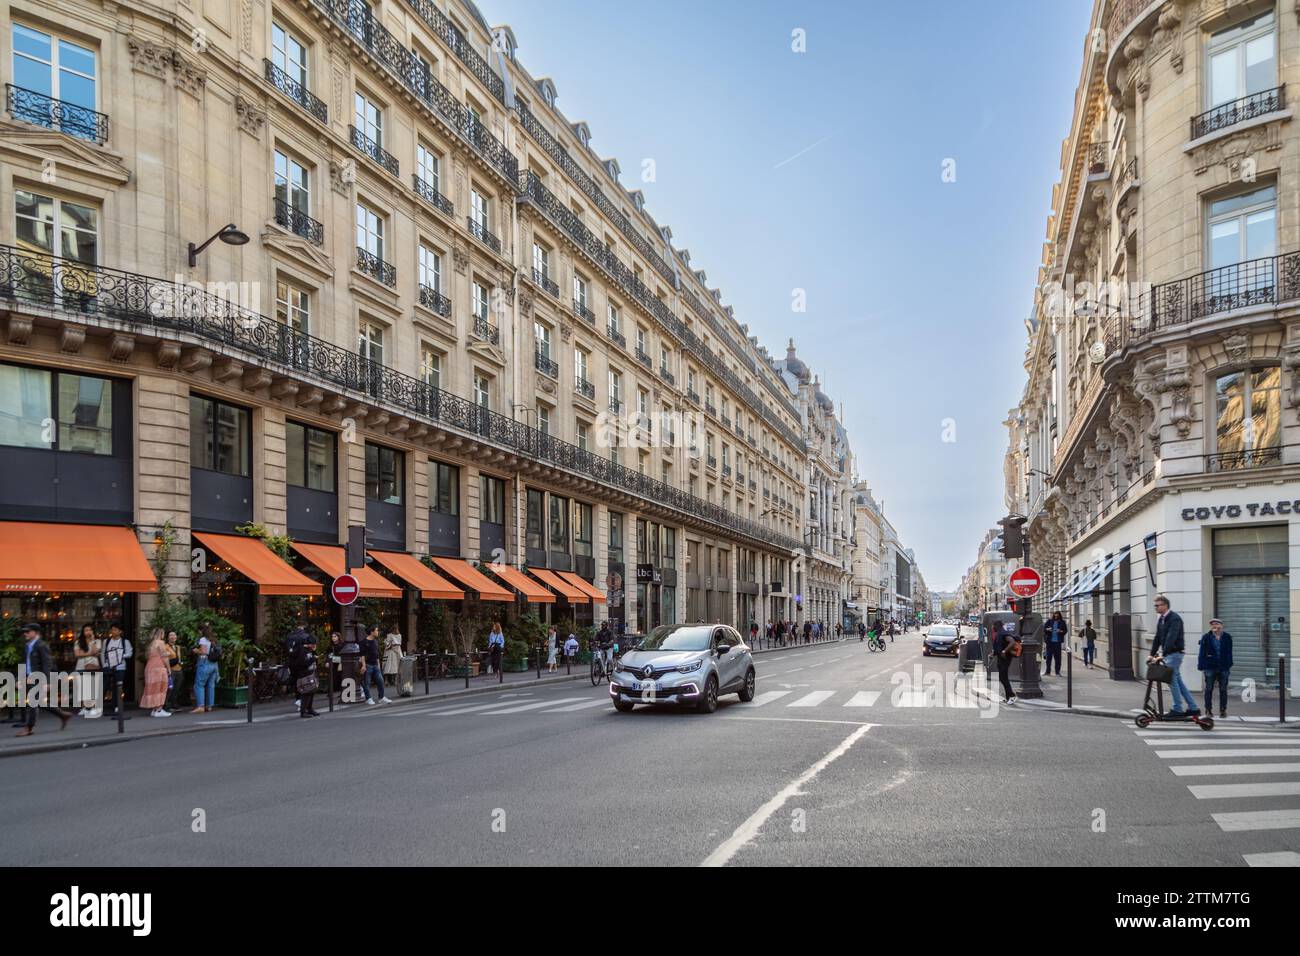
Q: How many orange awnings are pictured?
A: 8